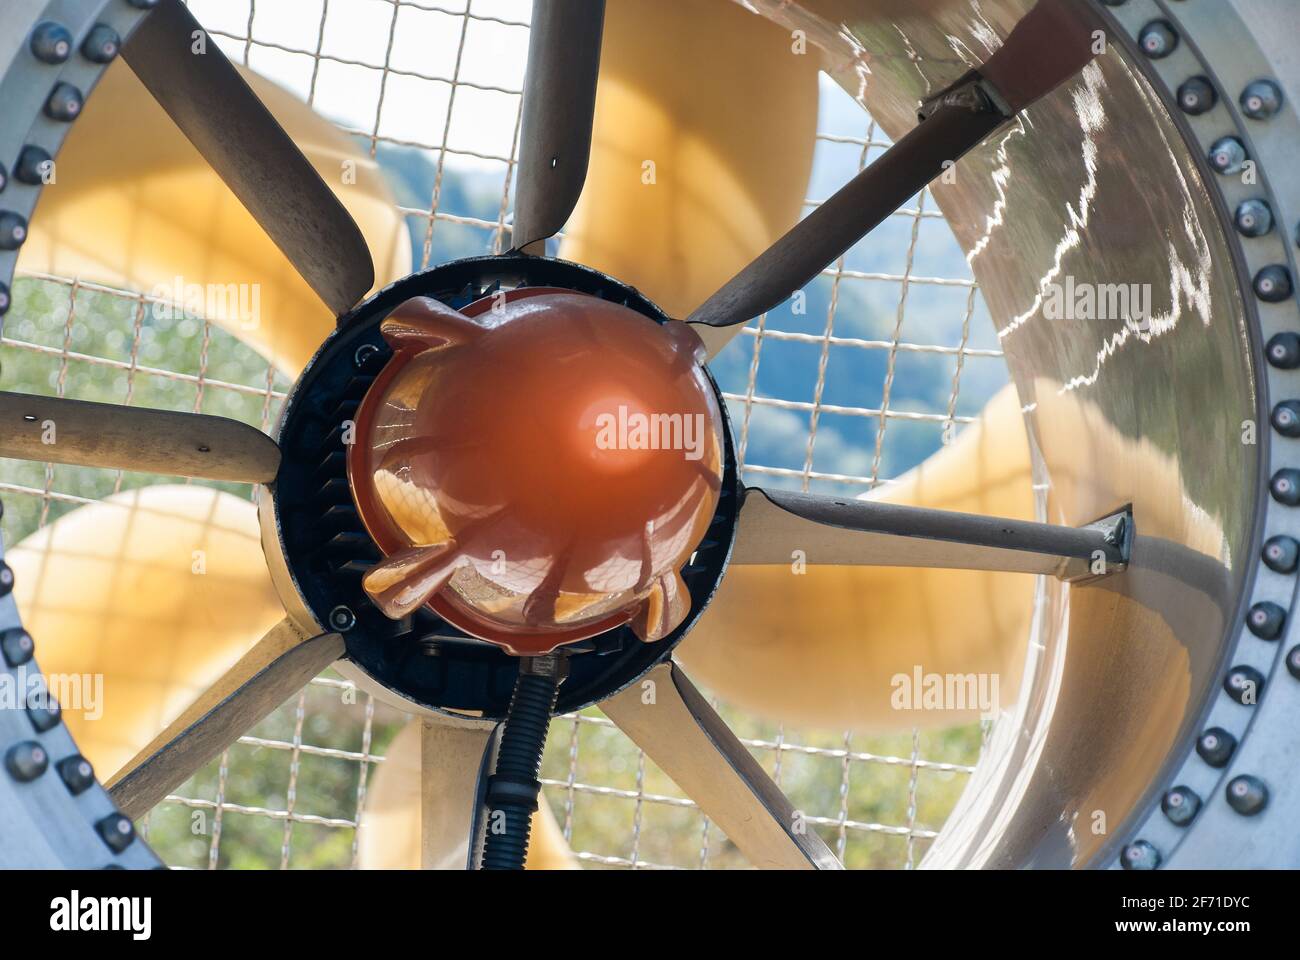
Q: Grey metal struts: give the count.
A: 8